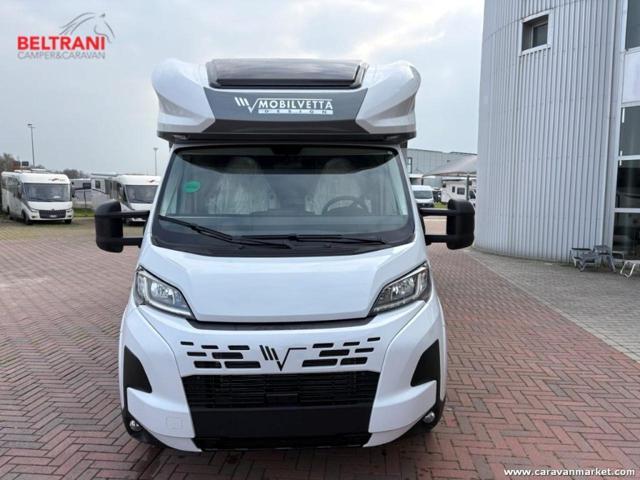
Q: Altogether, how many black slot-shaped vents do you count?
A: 14